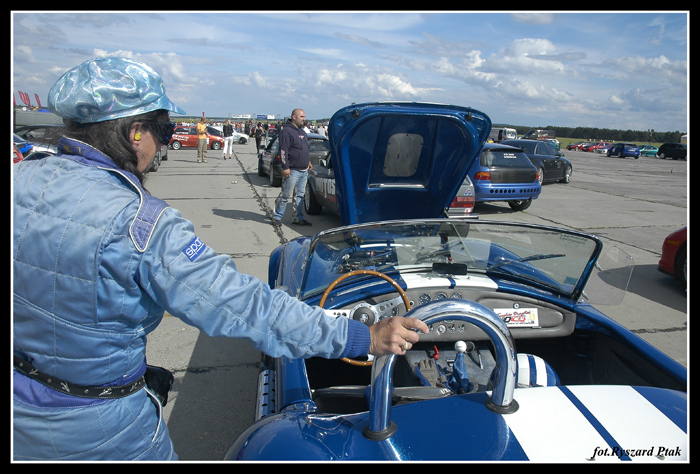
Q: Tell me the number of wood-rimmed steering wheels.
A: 1